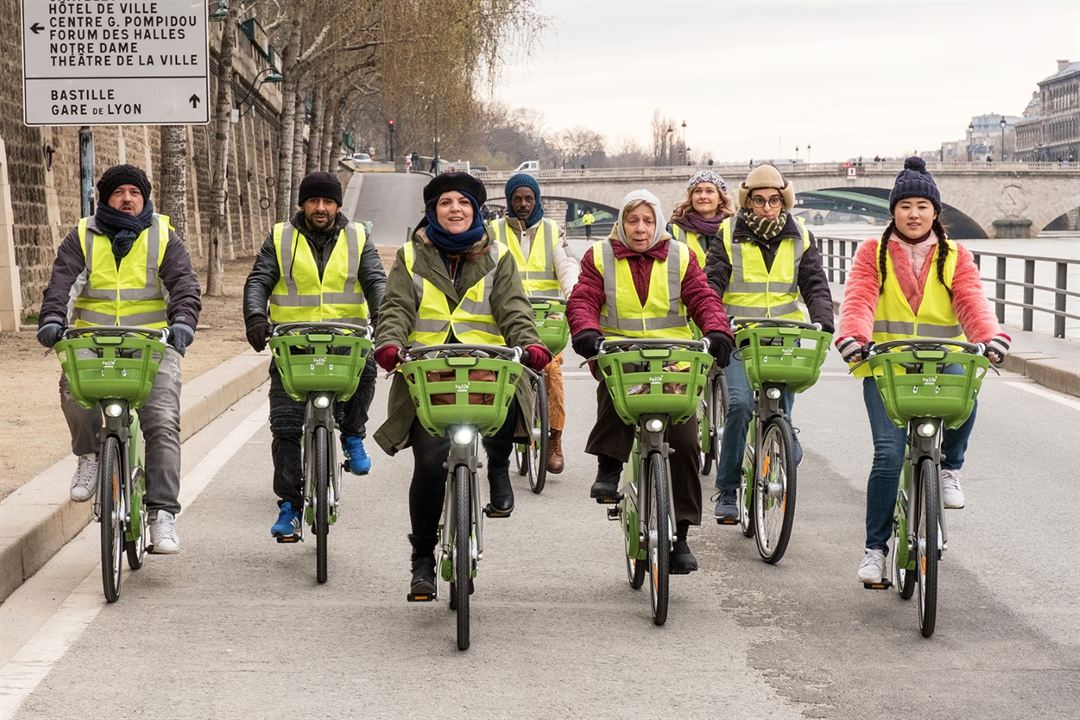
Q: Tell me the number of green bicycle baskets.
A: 7